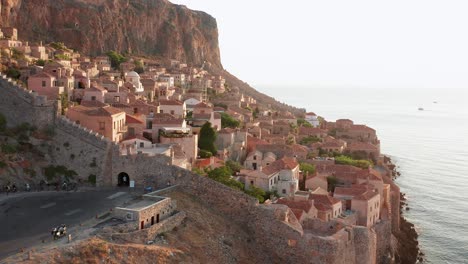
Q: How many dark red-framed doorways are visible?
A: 3